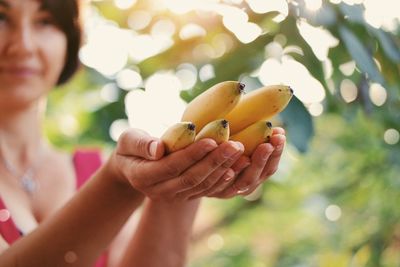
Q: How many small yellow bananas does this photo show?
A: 5